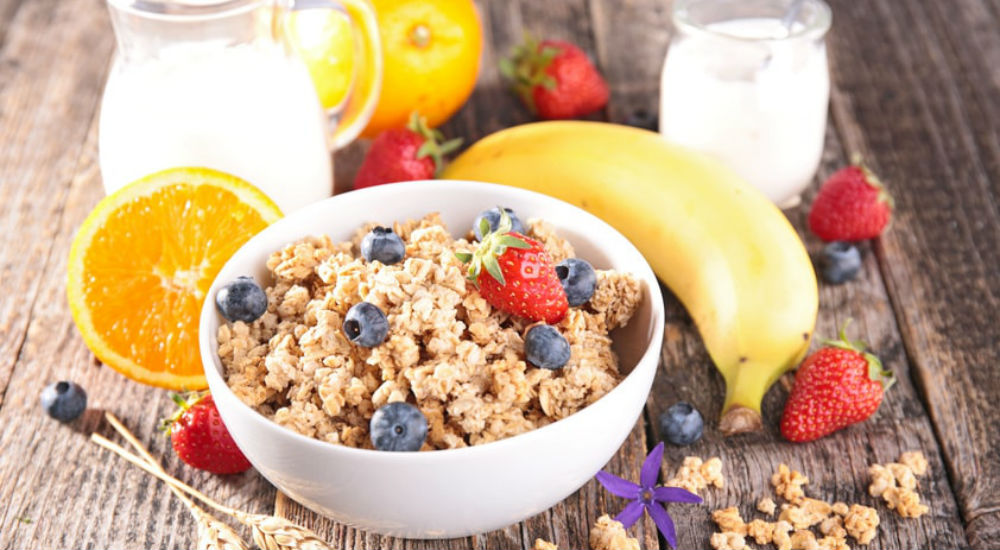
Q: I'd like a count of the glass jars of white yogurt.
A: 1